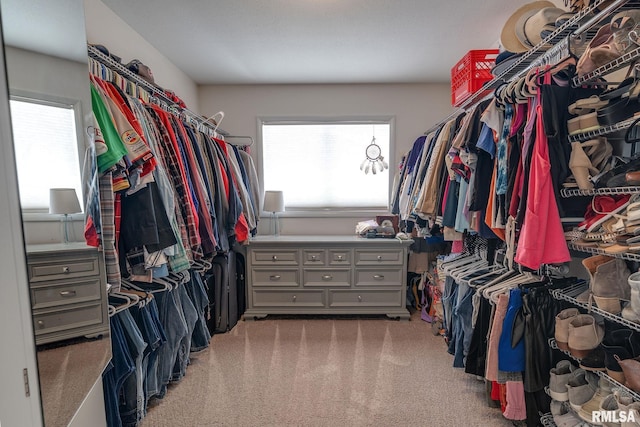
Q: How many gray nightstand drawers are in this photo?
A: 9